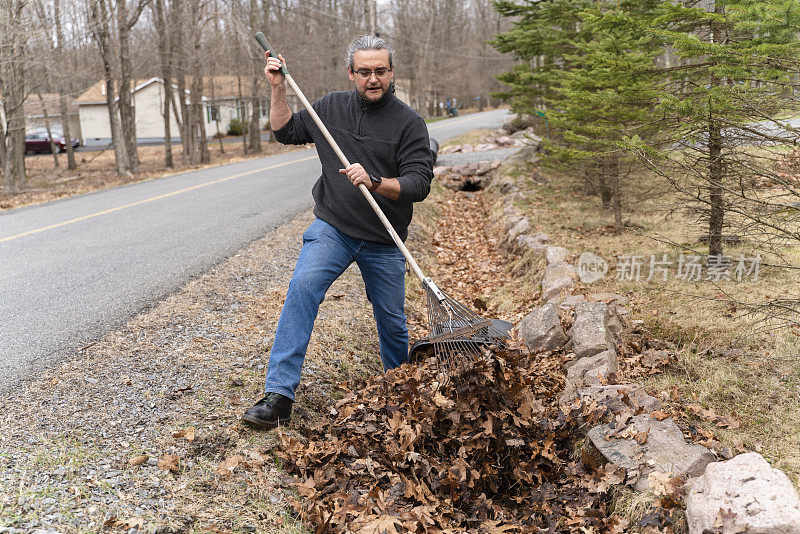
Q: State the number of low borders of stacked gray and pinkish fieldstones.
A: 1